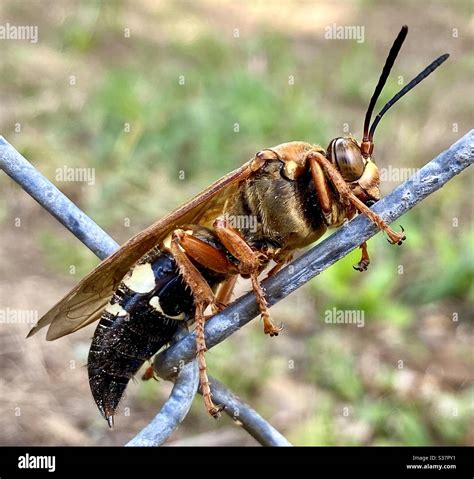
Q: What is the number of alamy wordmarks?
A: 8